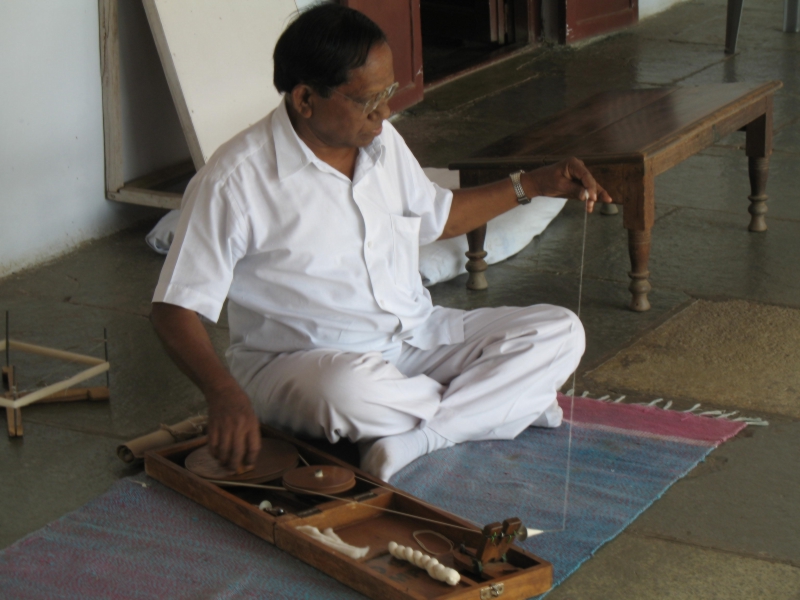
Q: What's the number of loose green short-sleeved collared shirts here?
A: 0